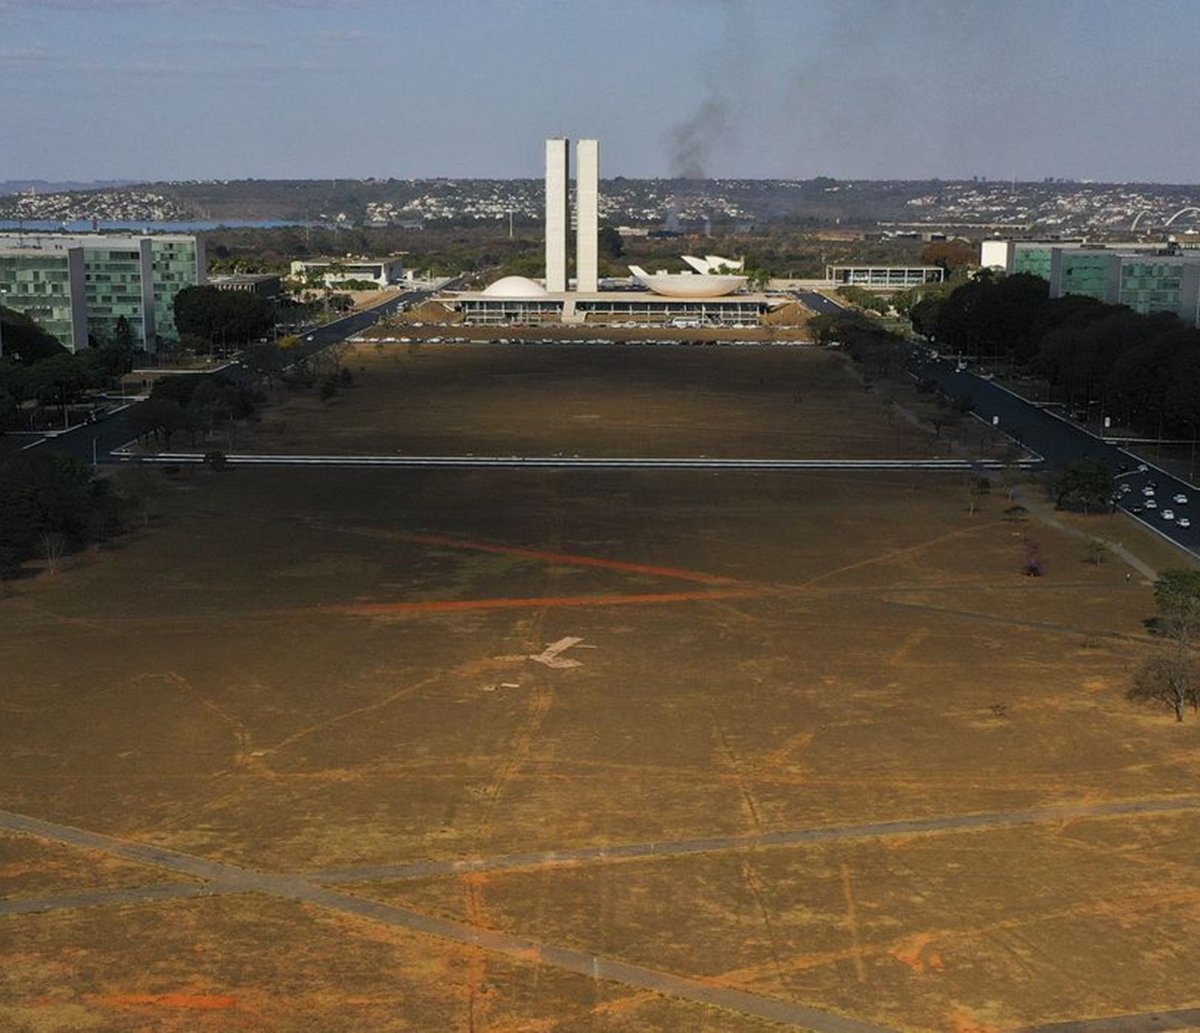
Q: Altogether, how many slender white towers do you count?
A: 2